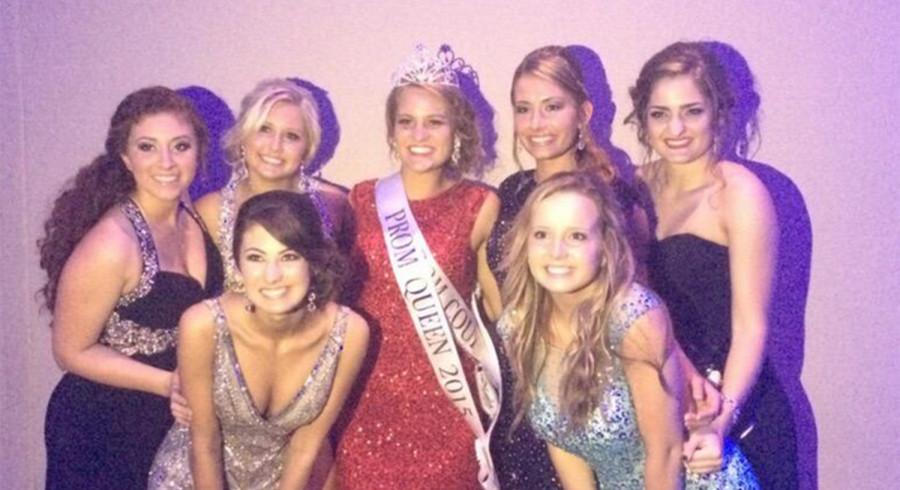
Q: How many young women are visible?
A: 7